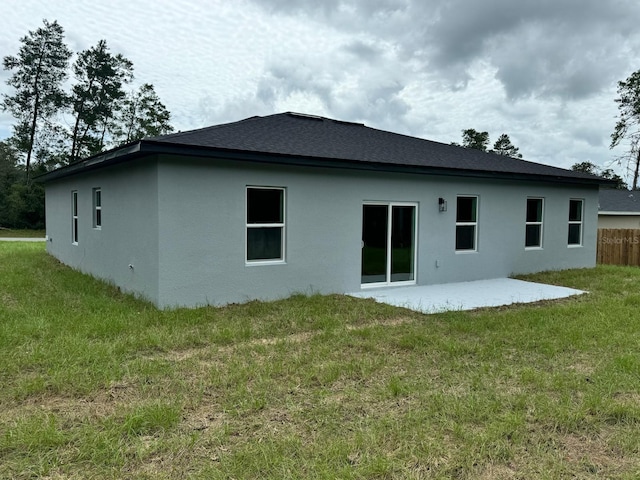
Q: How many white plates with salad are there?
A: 0